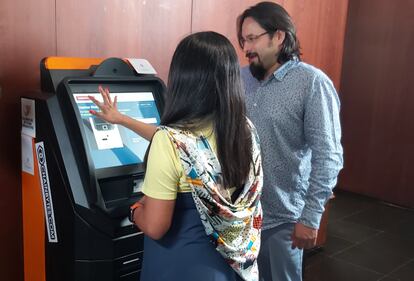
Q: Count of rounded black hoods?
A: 1